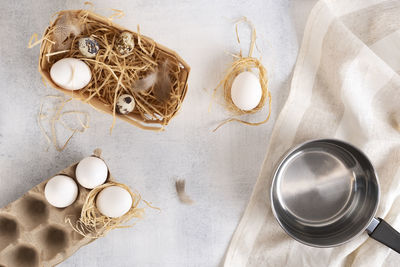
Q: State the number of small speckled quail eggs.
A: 3